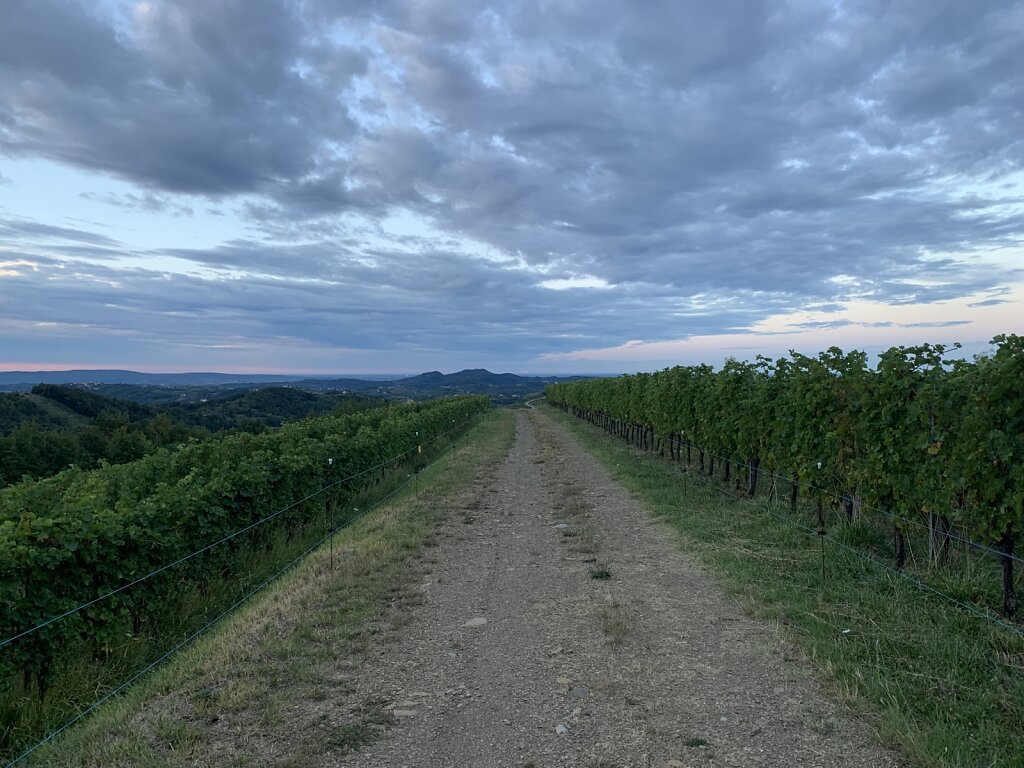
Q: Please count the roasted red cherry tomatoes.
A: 0